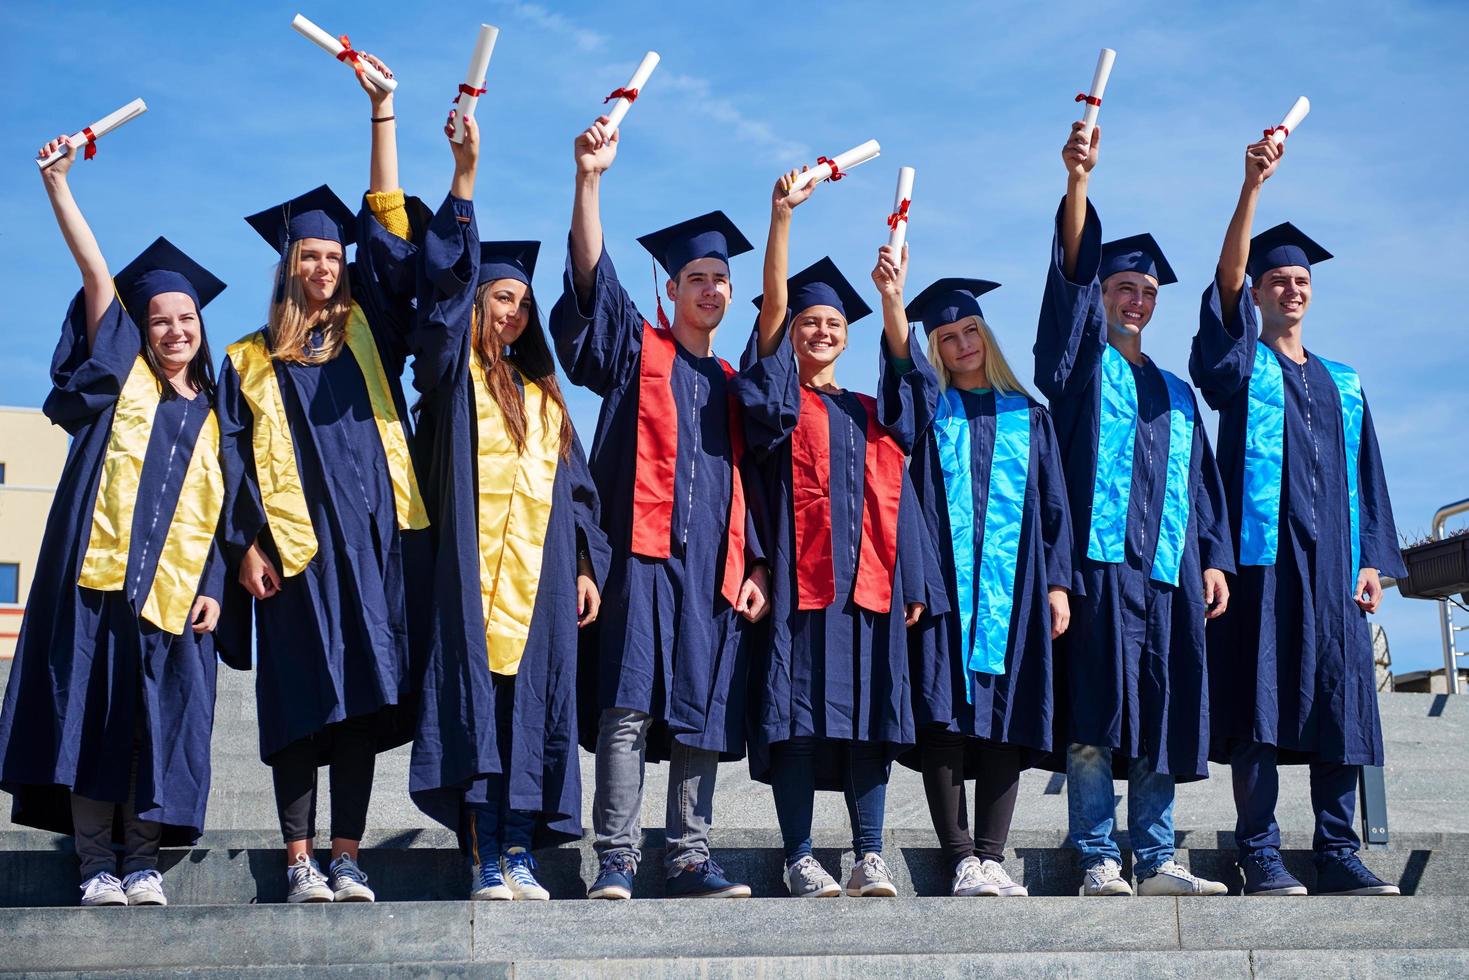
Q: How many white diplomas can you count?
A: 8